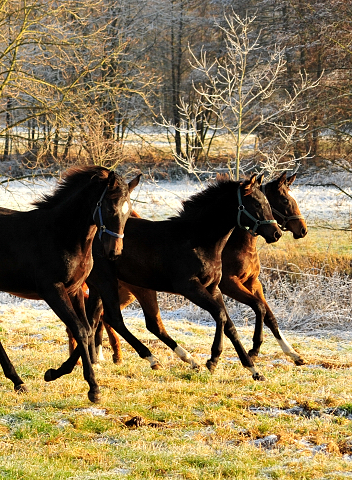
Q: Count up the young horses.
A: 3